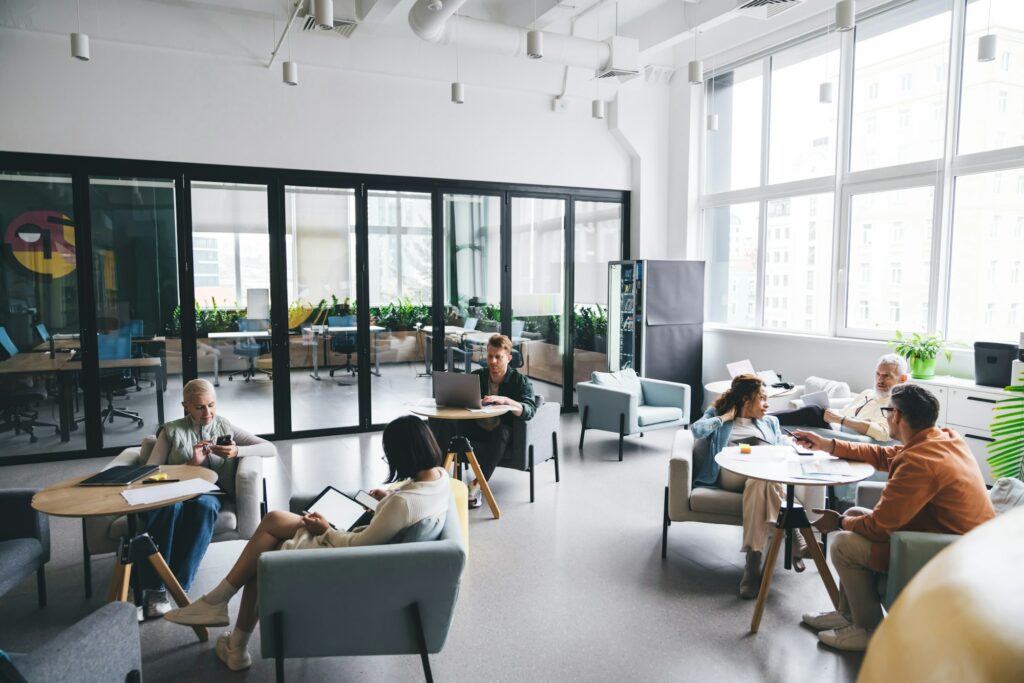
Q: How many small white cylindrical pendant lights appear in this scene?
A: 11